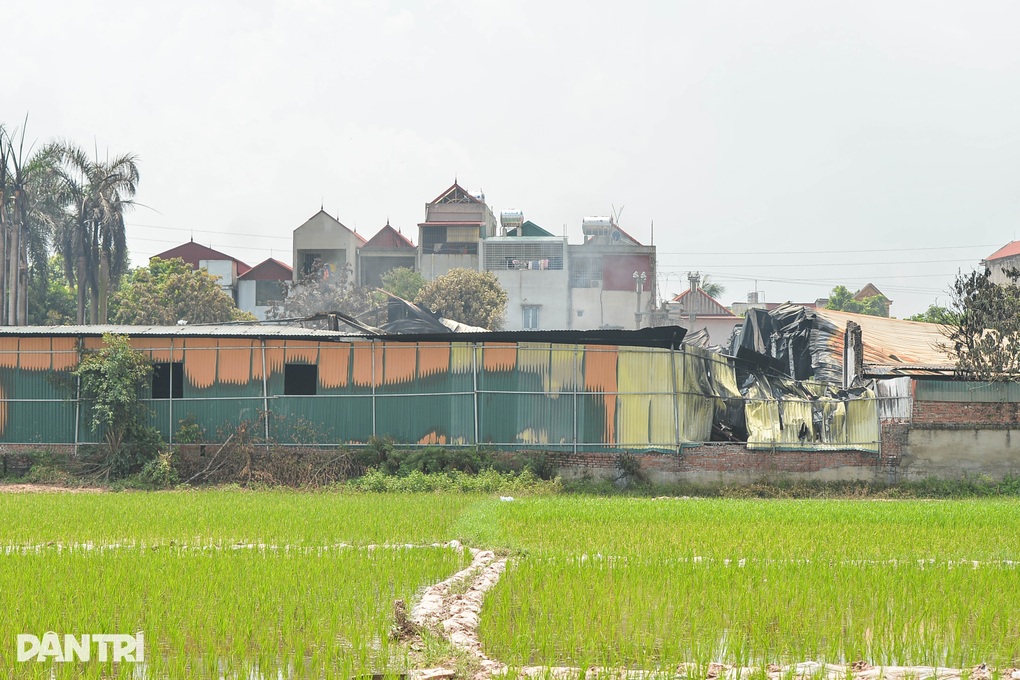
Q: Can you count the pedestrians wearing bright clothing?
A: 0